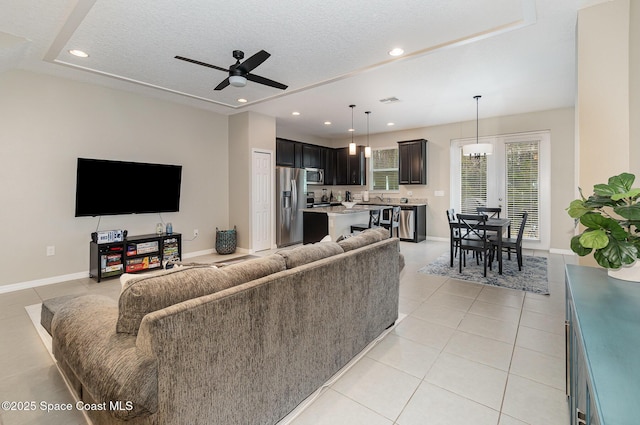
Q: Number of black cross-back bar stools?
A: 2